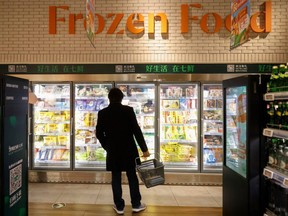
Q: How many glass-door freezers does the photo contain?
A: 5